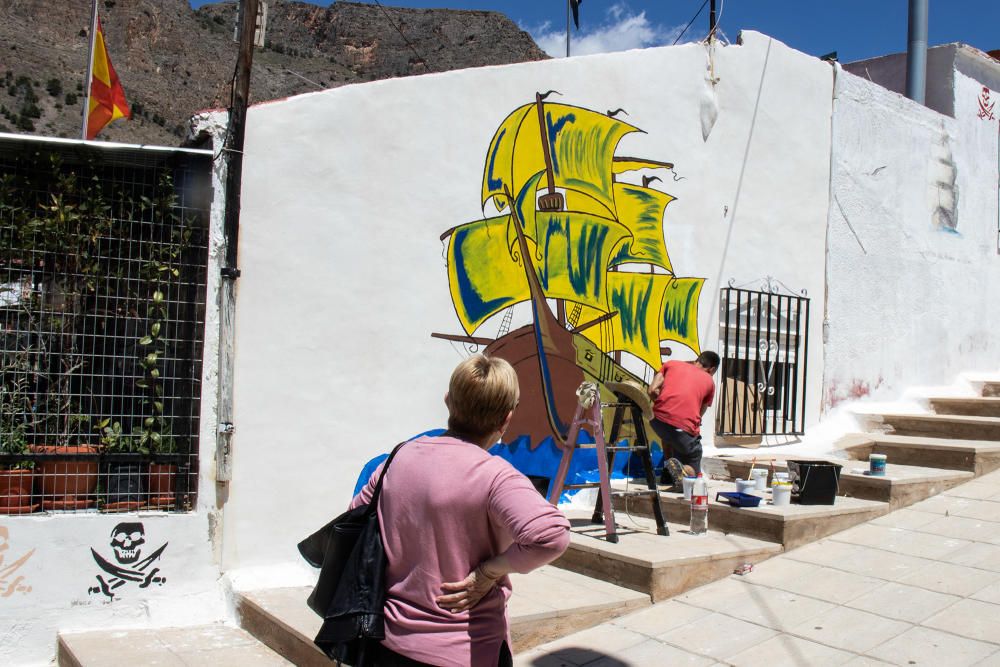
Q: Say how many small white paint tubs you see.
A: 5